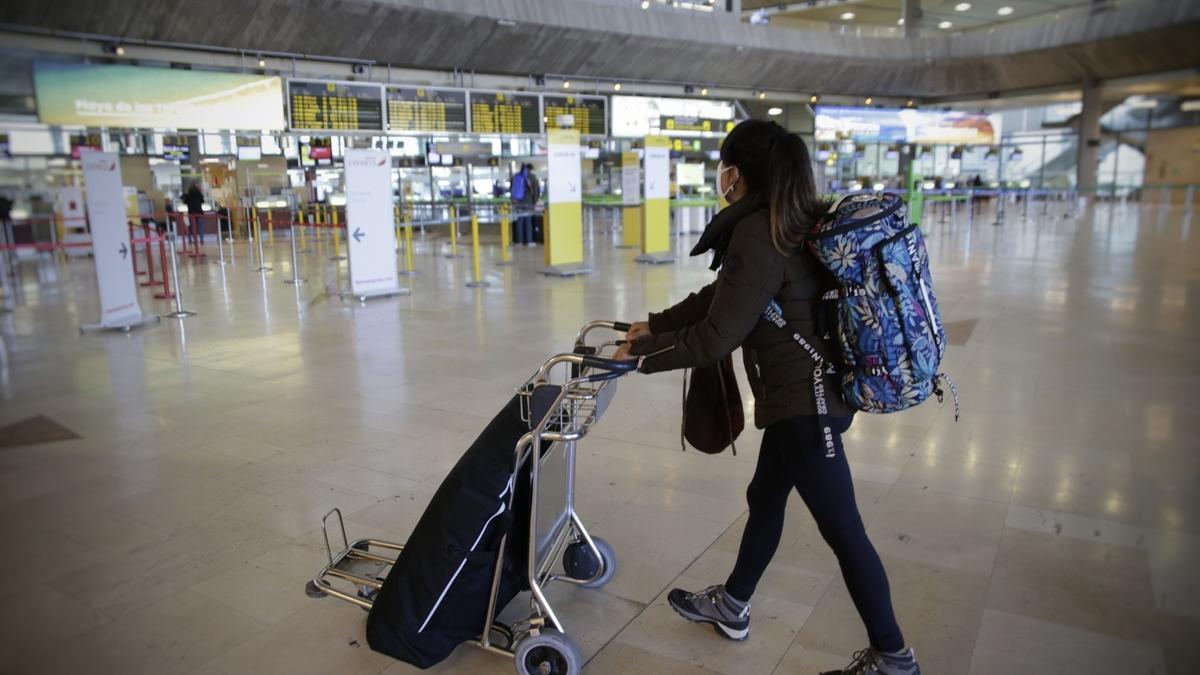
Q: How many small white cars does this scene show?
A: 0